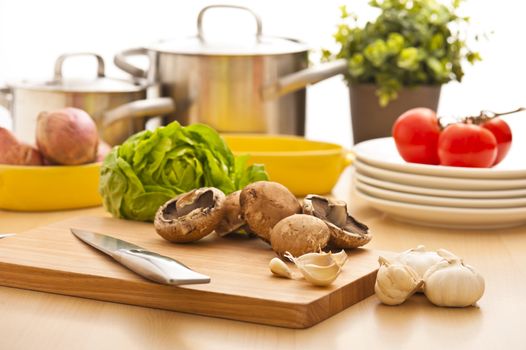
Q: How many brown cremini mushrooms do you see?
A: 5